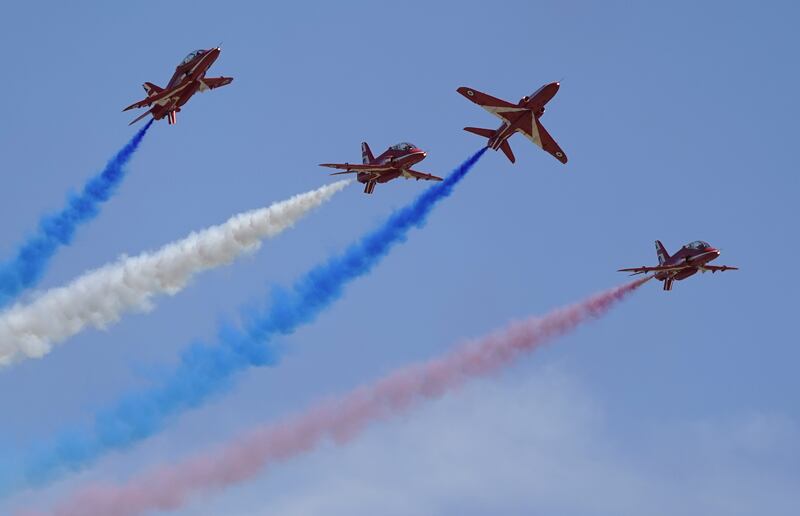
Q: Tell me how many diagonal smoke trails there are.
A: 4